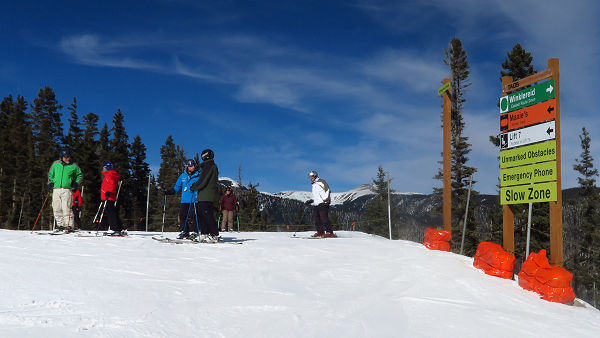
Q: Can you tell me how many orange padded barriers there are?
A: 3